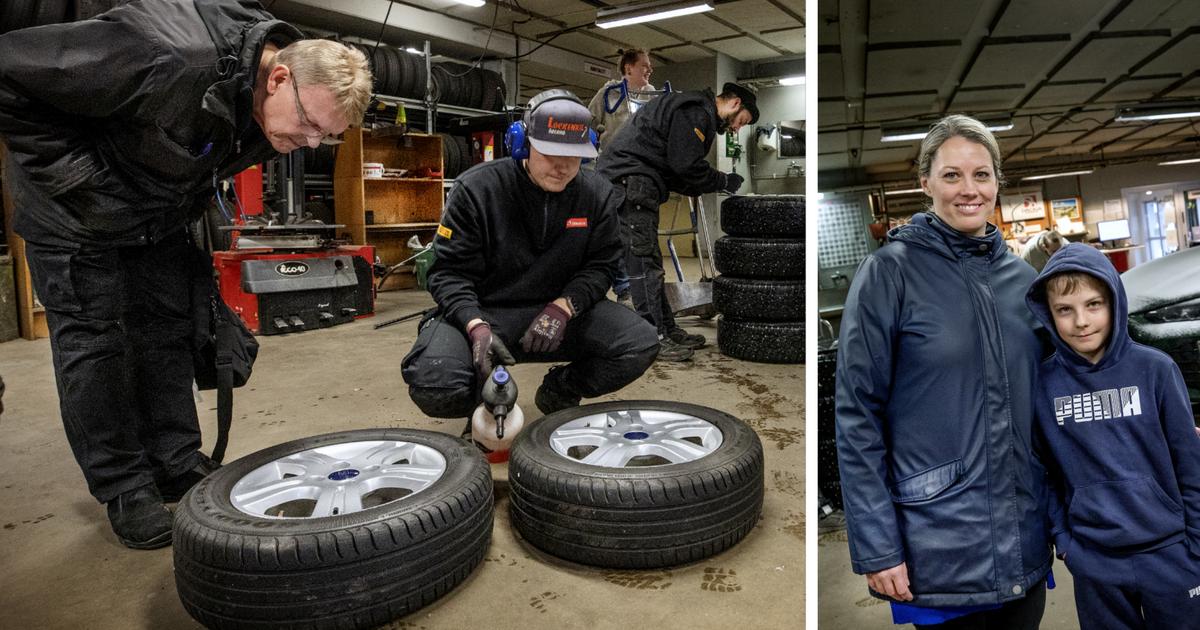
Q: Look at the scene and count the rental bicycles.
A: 0